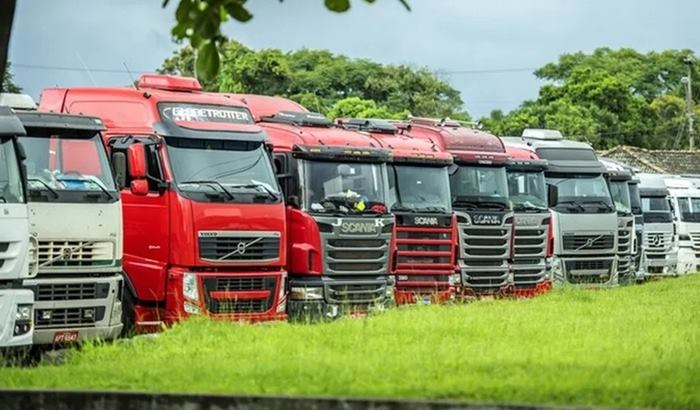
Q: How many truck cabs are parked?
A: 12